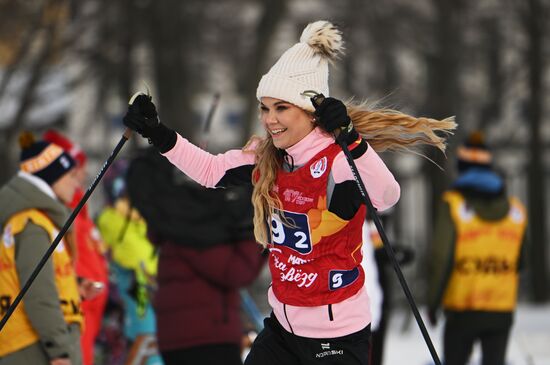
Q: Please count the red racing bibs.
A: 1